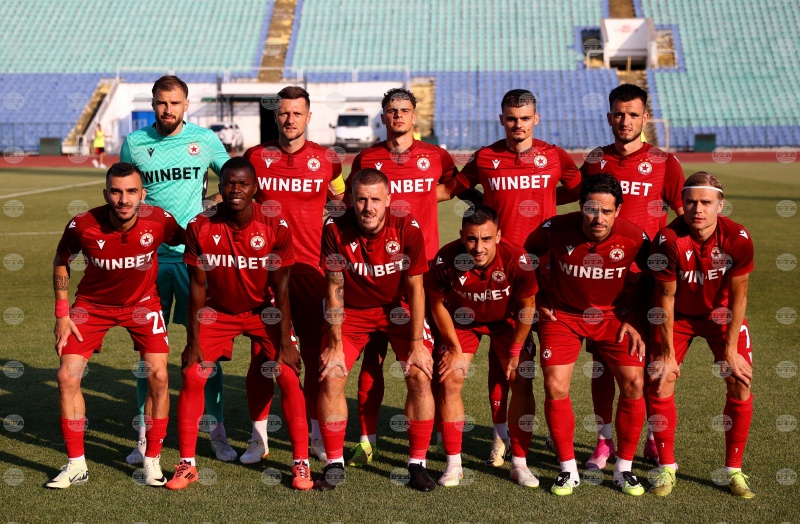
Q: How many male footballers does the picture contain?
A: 11